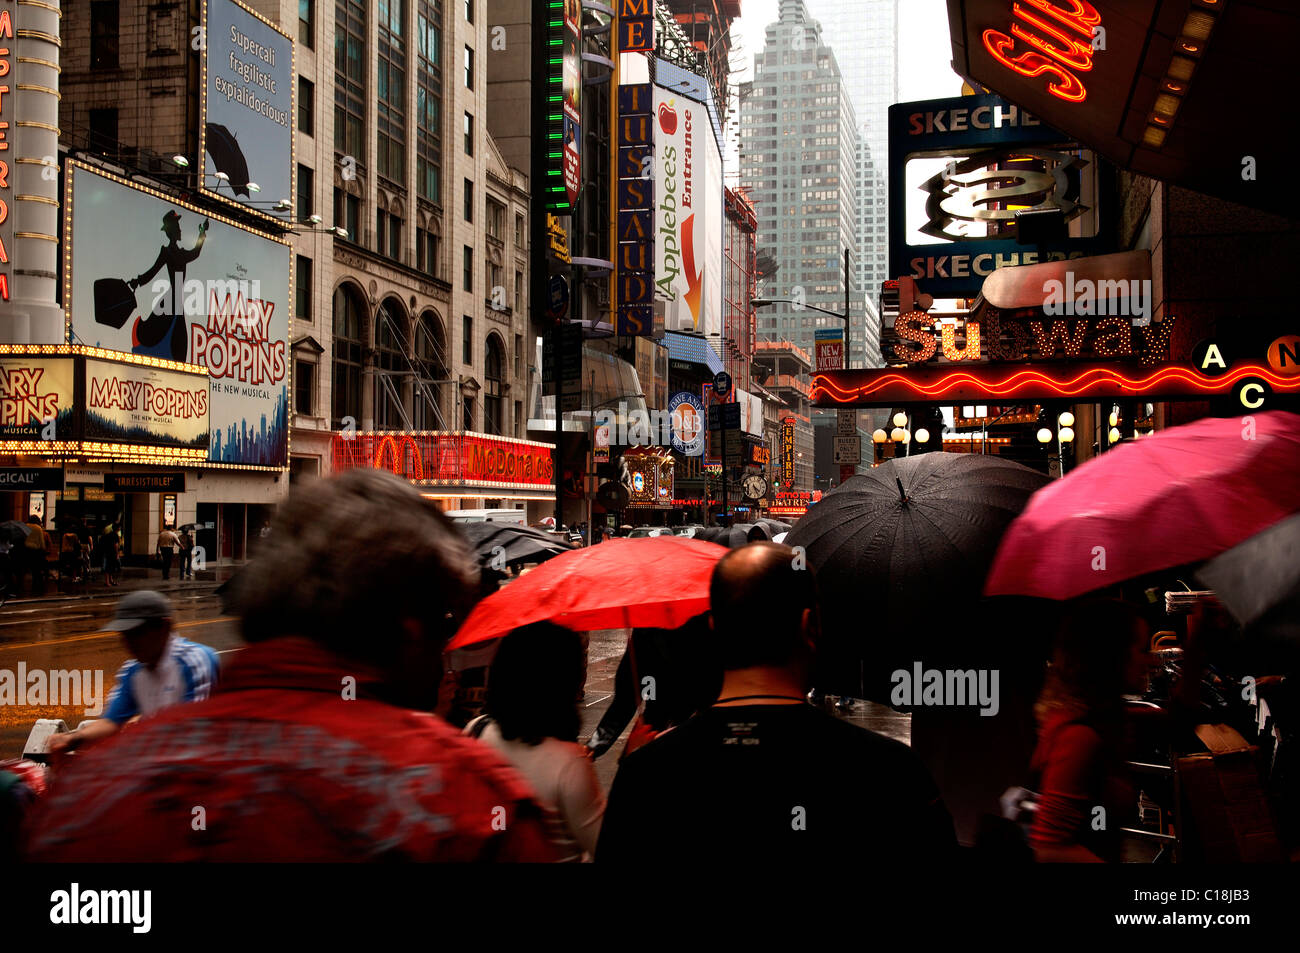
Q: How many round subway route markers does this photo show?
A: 3